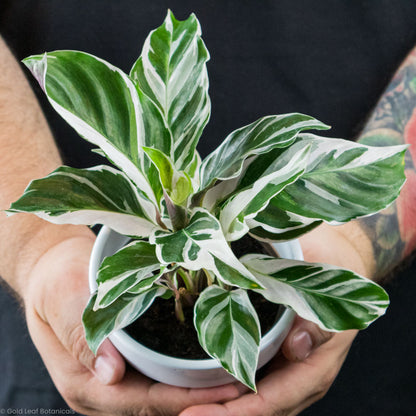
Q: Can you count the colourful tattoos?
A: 1